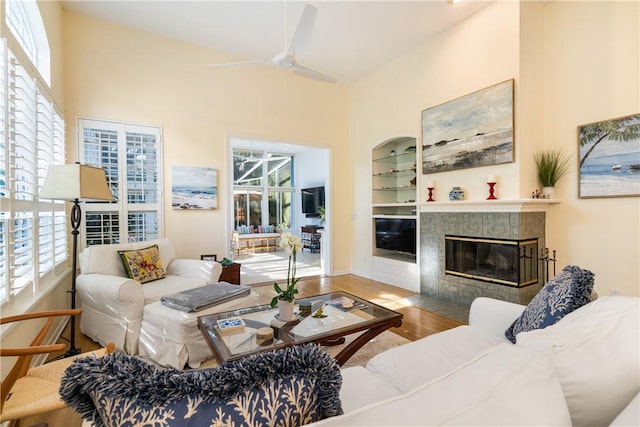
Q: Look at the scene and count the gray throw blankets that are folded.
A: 1